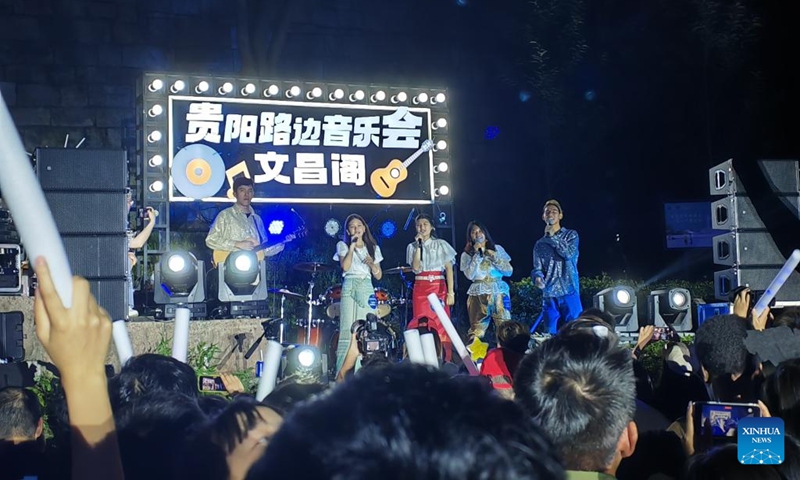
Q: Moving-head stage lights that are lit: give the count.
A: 5